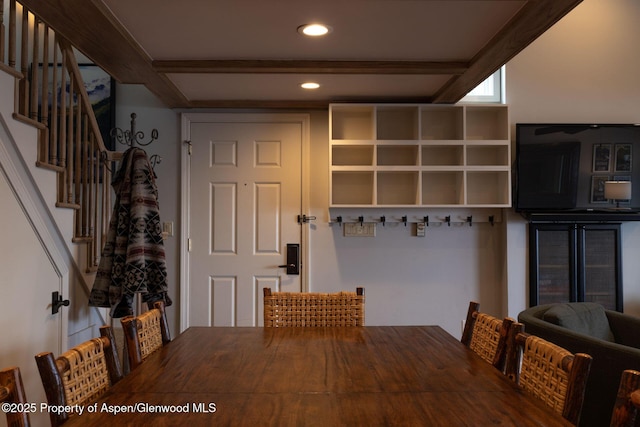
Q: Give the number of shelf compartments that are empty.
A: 12